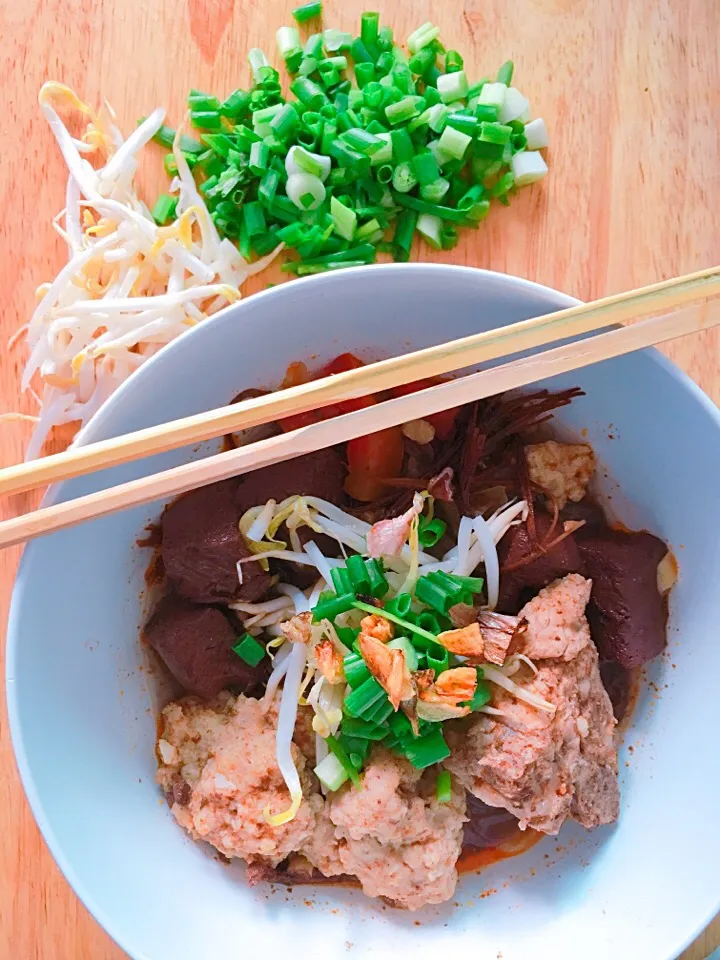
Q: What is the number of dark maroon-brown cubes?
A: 5